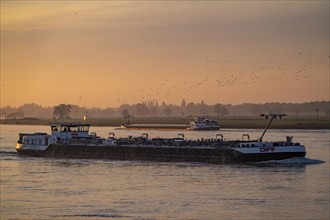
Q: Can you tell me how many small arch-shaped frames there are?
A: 6